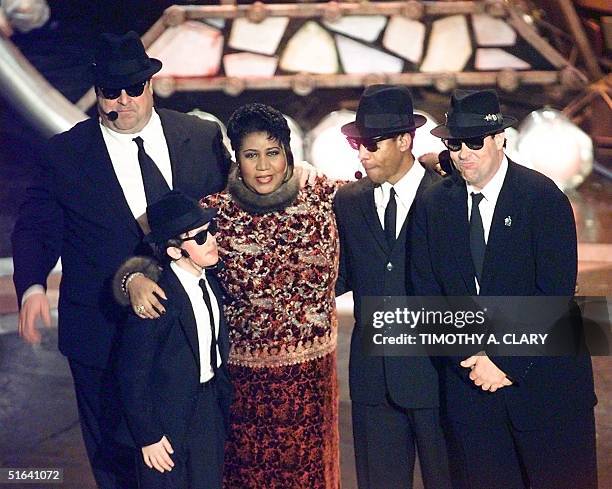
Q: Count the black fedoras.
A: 4